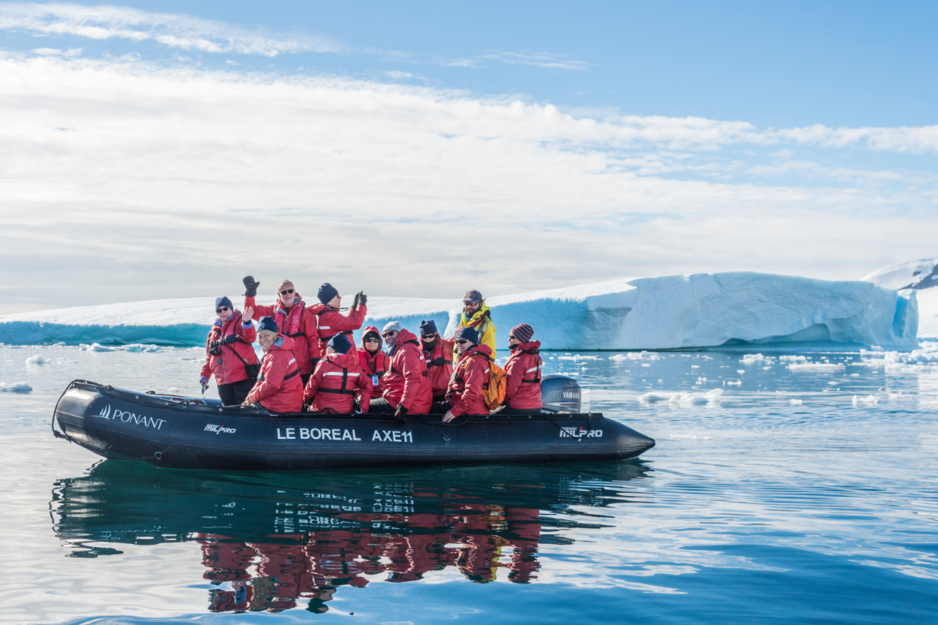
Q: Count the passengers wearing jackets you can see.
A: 11